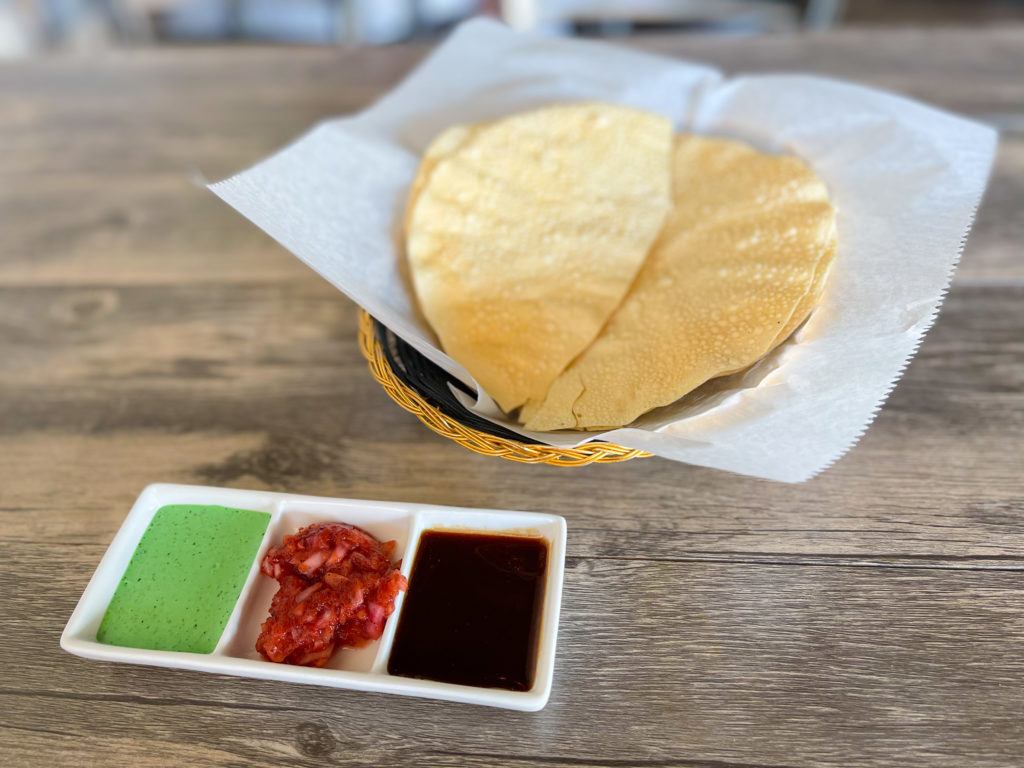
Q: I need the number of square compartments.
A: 3